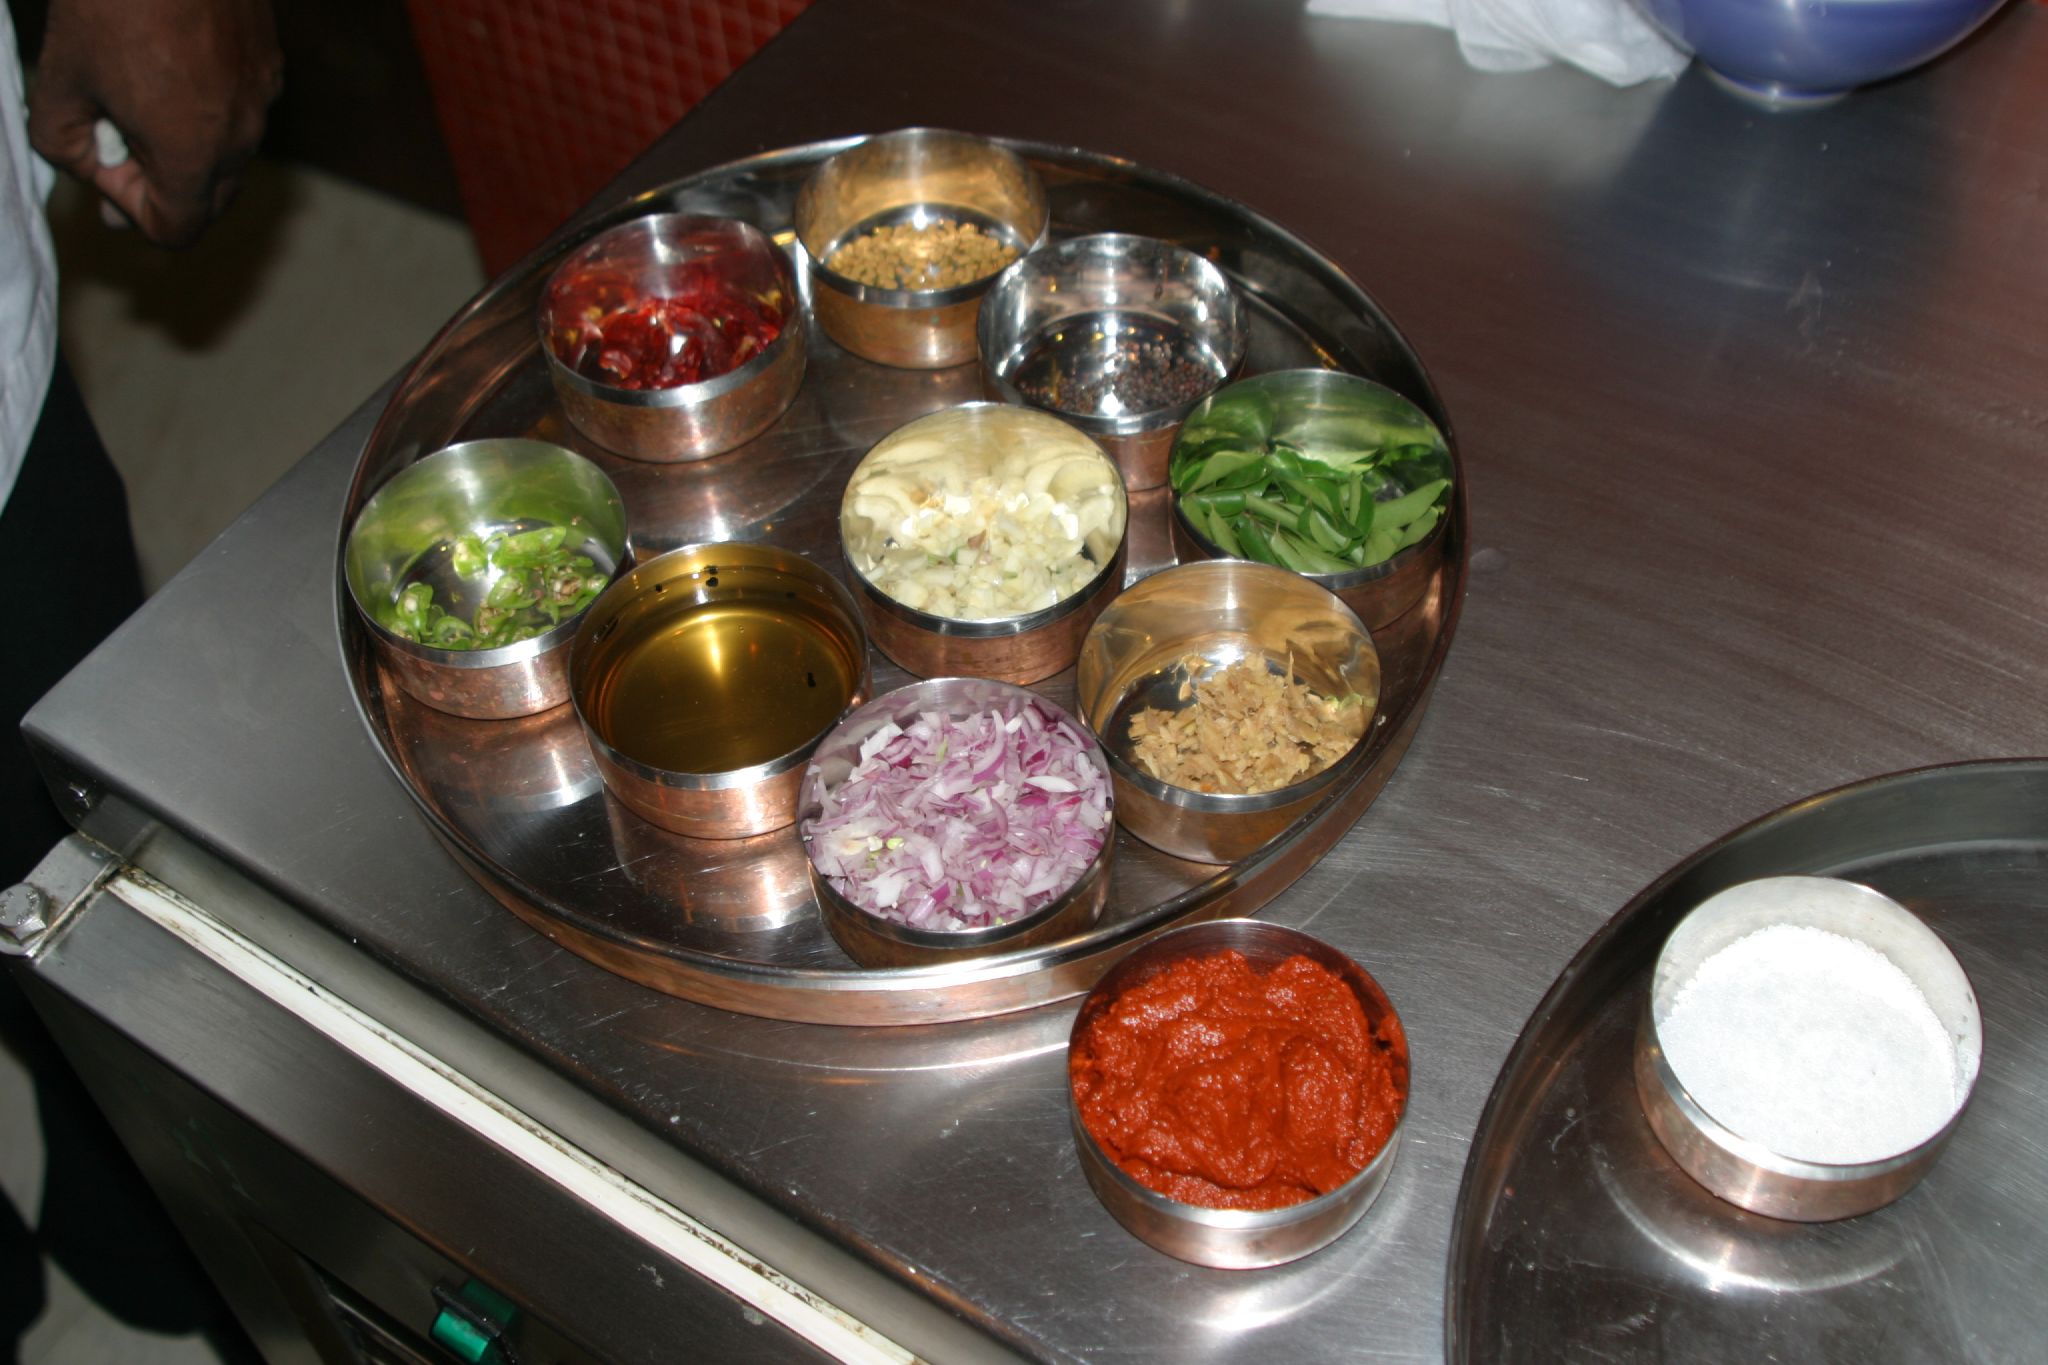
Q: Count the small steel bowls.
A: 11